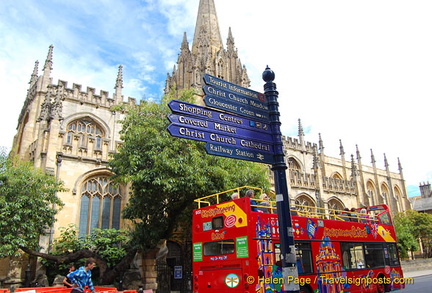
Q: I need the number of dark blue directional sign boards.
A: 7